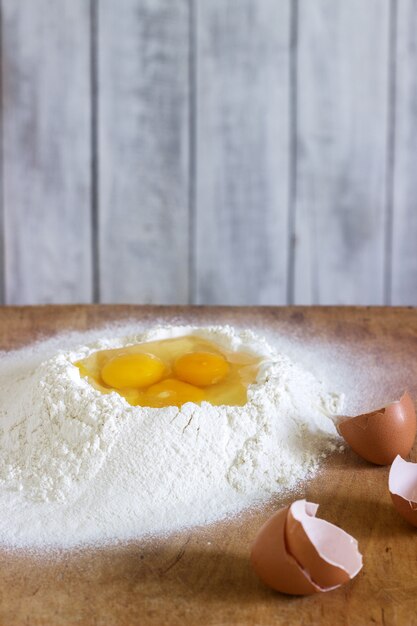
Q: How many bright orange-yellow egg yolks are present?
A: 3